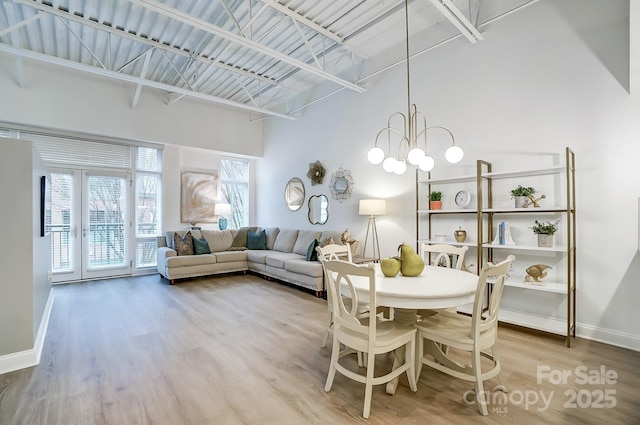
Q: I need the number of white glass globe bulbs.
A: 6